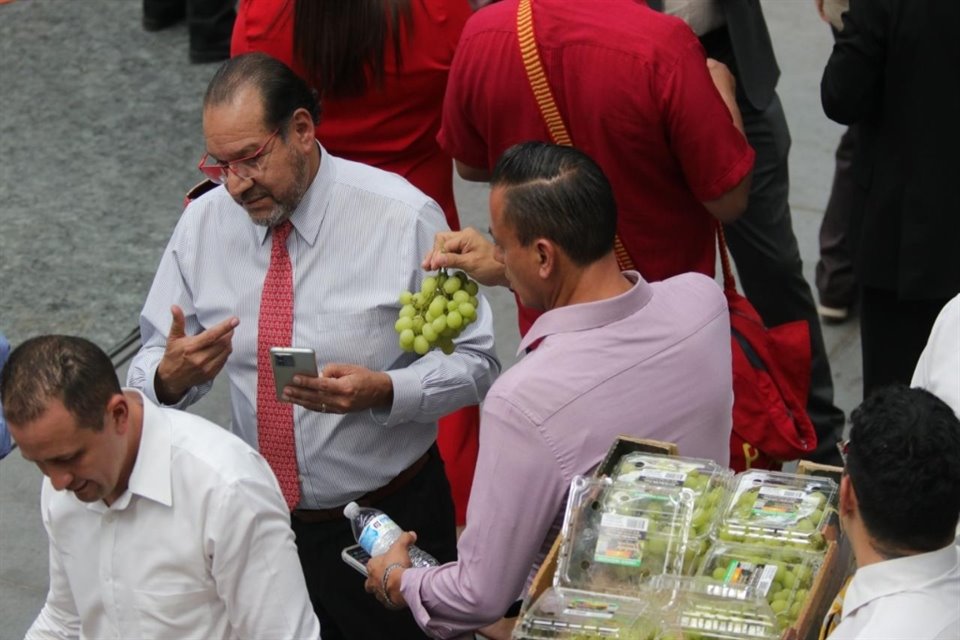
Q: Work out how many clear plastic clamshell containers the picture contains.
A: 6